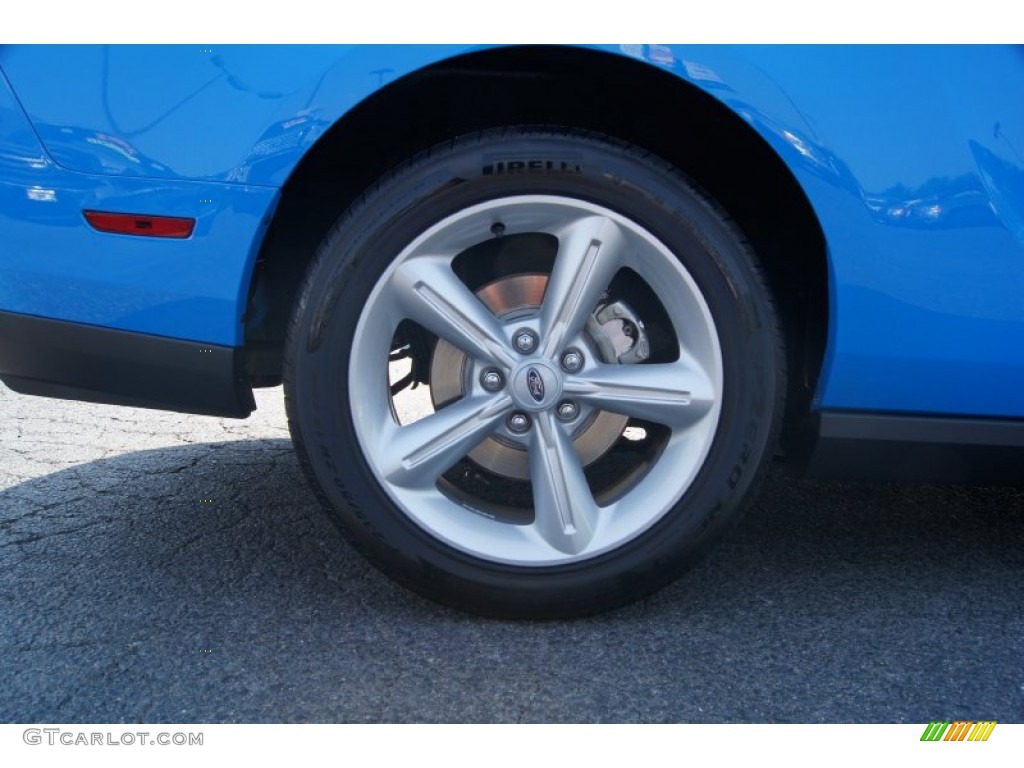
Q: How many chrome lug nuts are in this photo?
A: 5